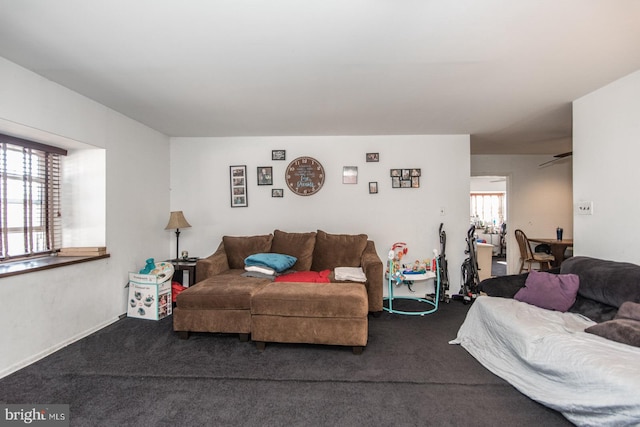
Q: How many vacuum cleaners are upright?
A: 2